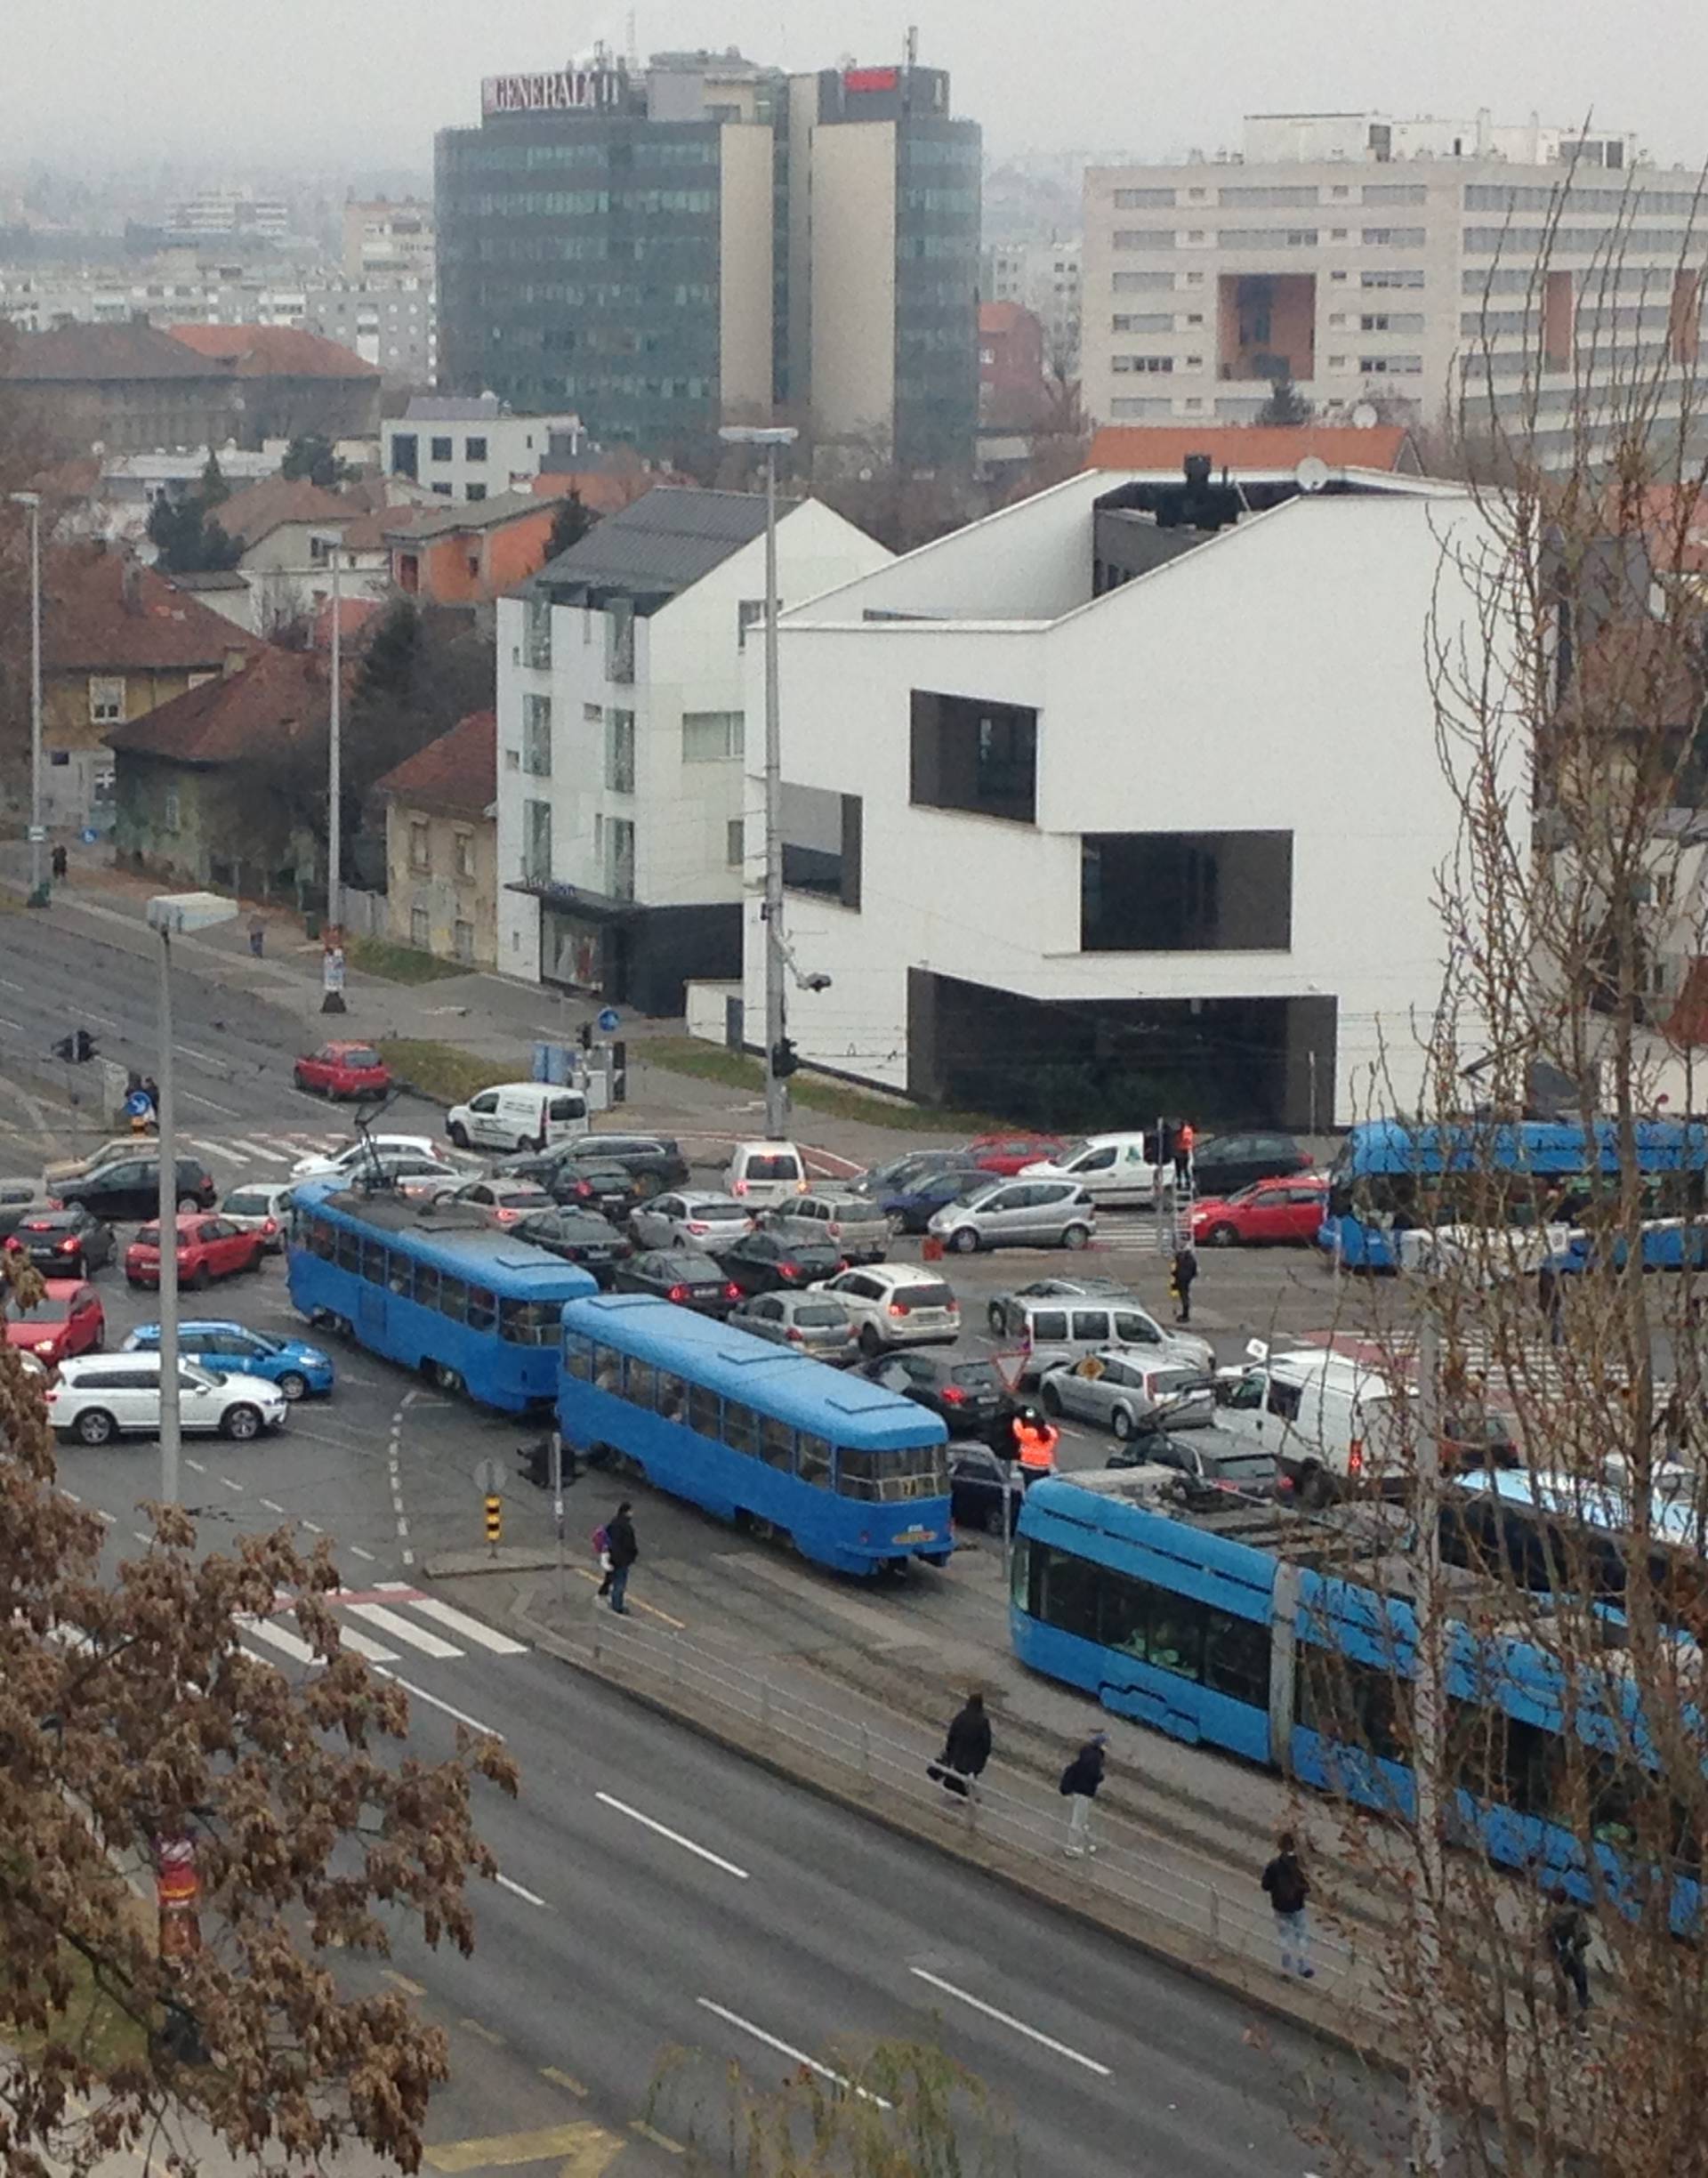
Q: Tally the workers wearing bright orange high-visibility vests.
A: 2